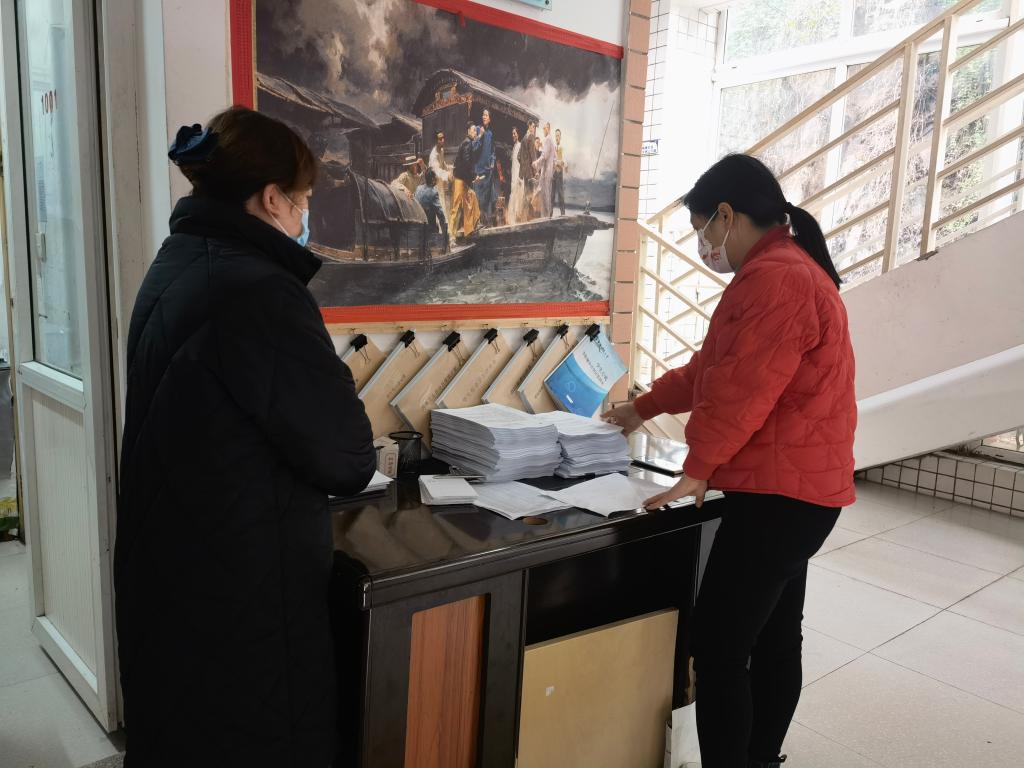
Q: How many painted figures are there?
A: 10